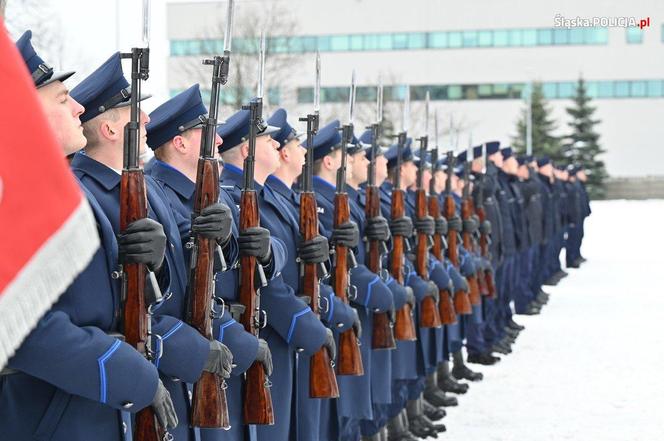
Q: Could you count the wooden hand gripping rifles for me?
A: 13